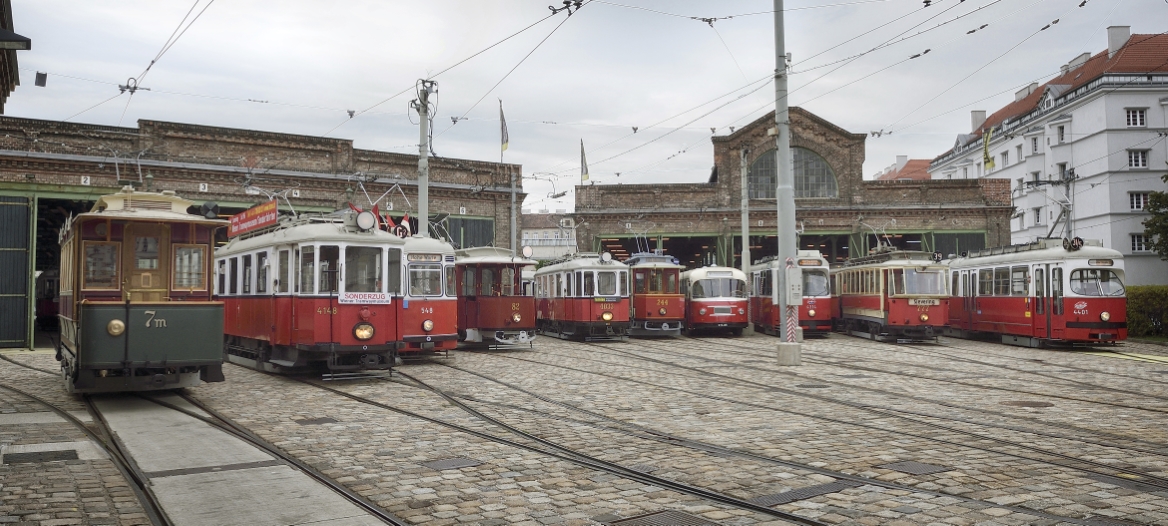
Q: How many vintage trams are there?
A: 10